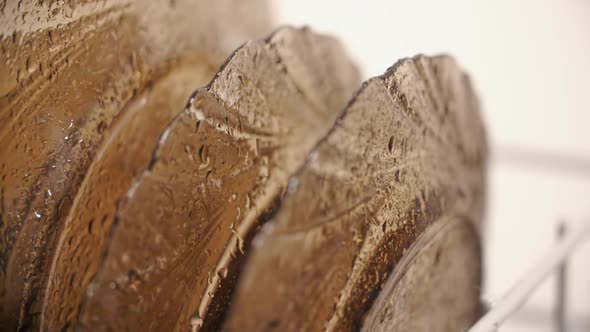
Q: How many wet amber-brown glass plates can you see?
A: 5